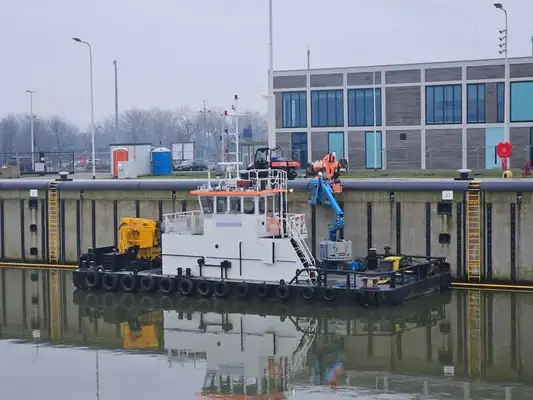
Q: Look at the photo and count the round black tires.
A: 13